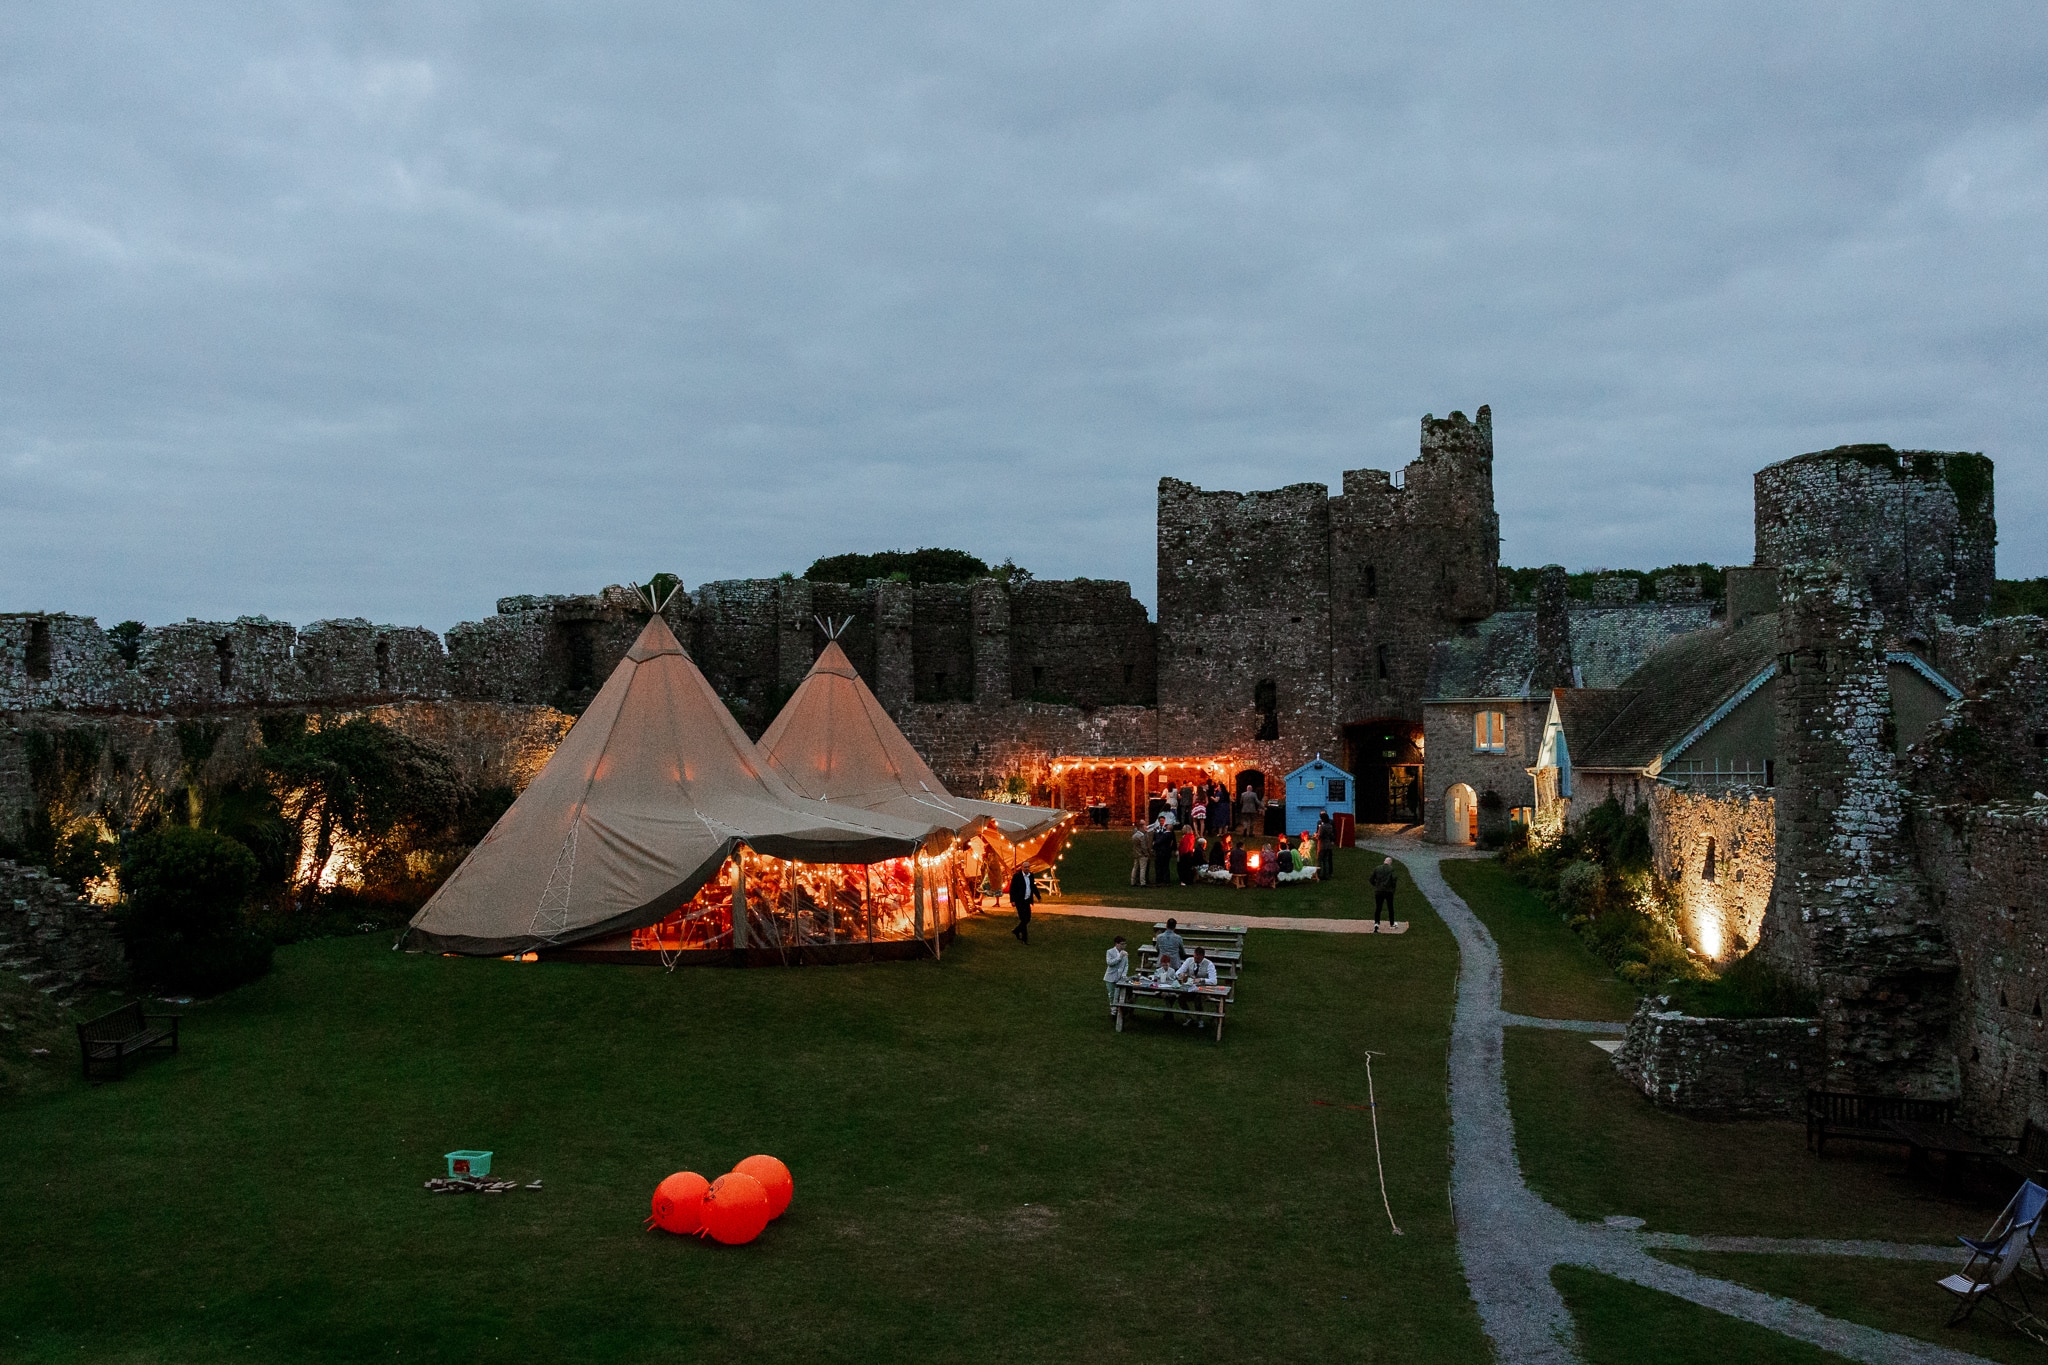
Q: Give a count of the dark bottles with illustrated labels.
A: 0